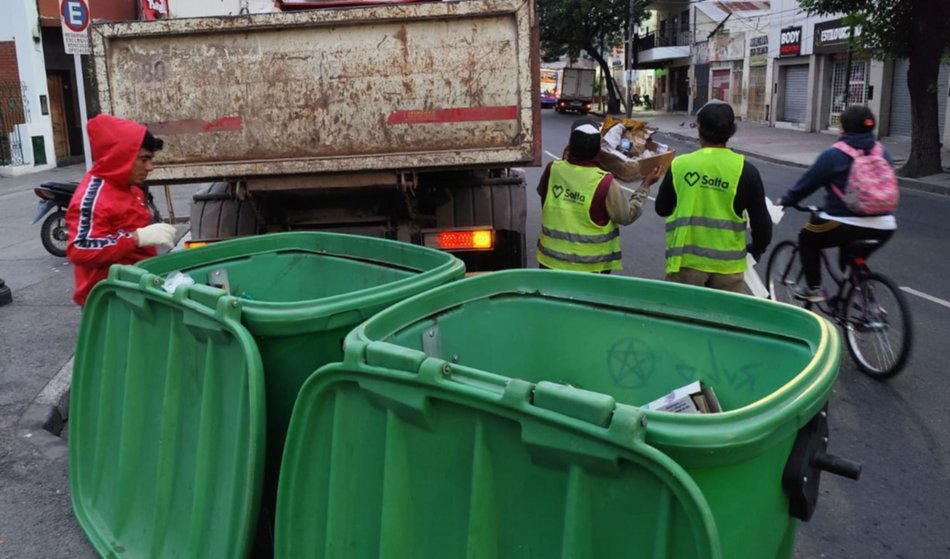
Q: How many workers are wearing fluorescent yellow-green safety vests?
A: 2